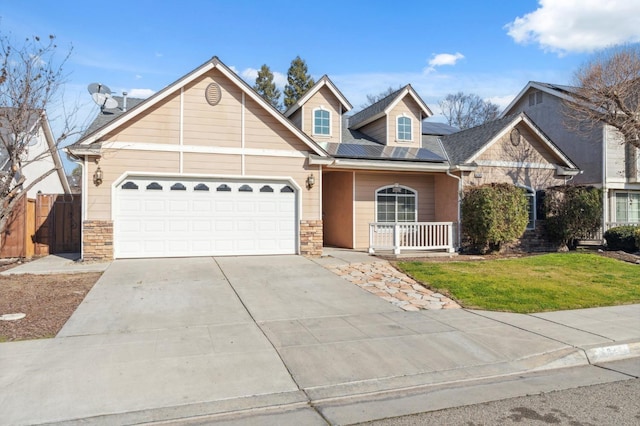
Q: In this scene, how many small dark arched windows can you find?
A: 8